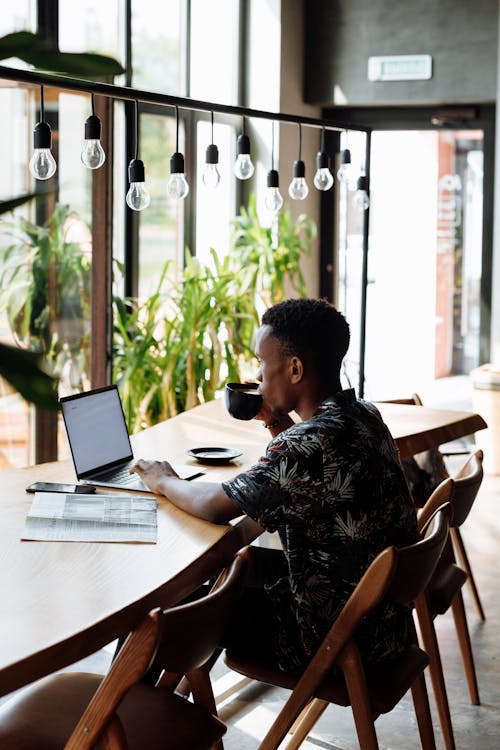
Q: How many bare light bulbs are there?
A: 11